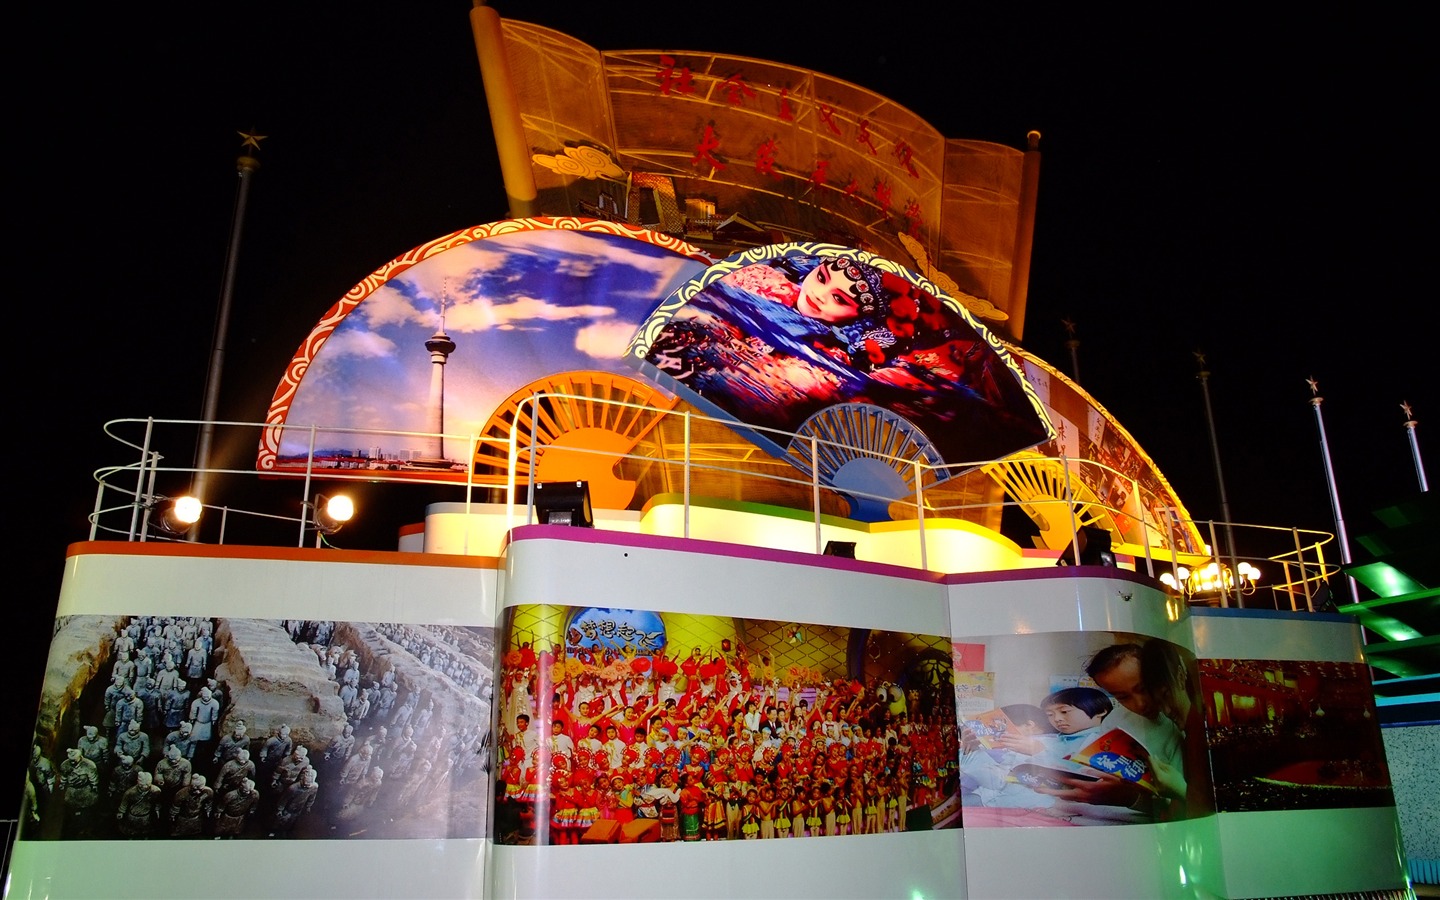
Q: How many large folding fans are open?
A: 3